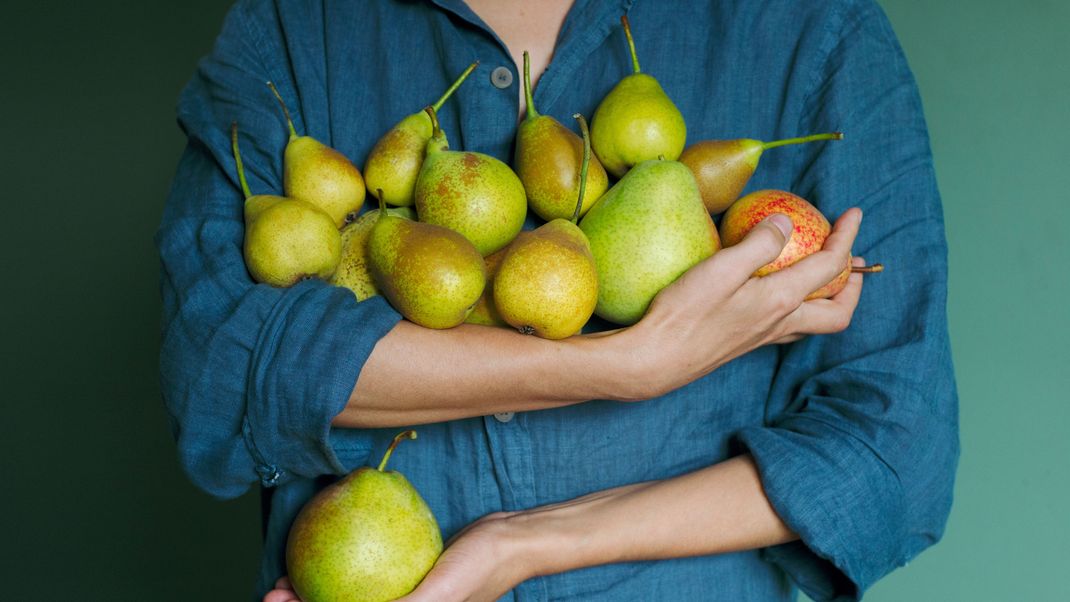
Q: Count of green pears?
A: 13